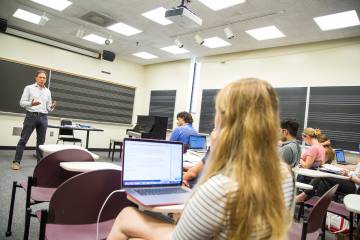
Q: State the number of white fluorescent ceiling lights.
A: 11